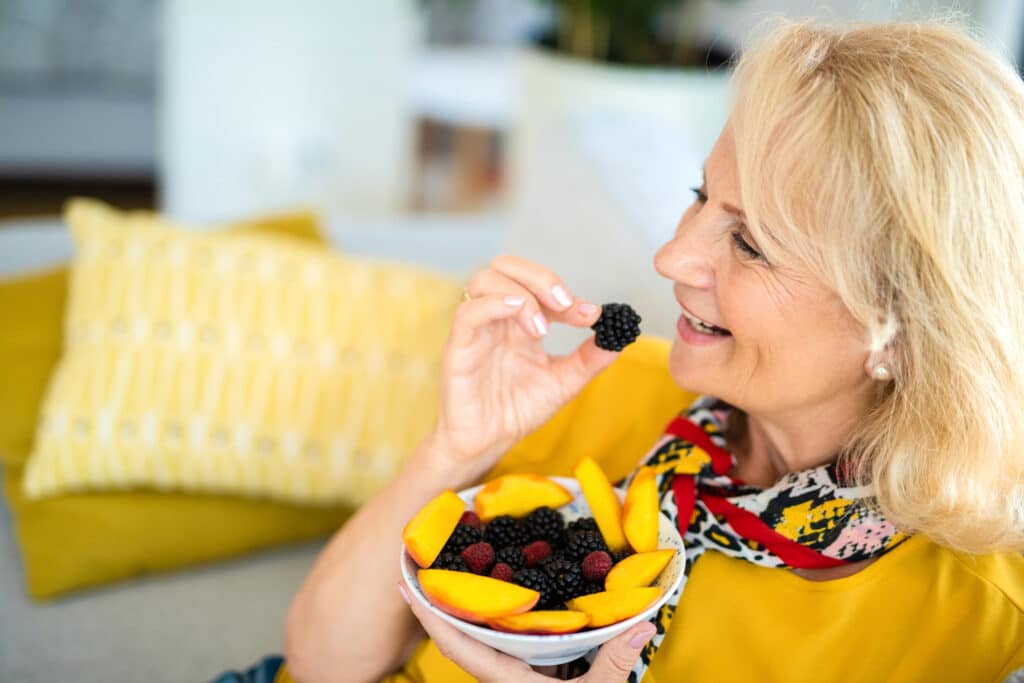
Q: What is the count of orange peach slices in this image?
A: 8